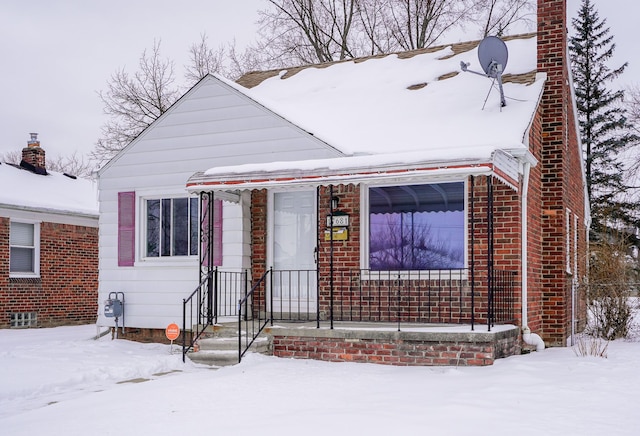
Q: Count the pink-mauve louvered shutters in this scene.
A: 2